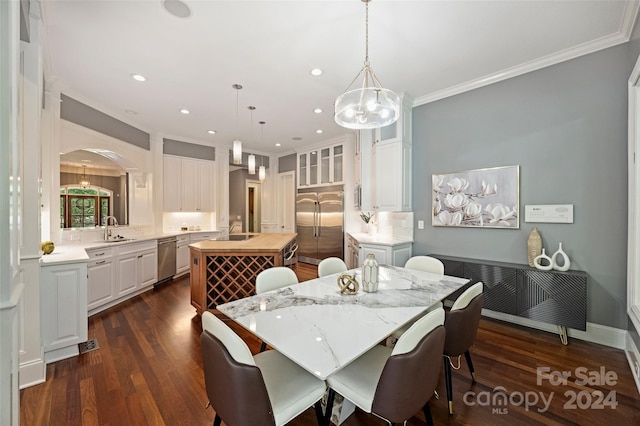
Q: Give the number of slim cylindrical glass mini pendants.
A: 3